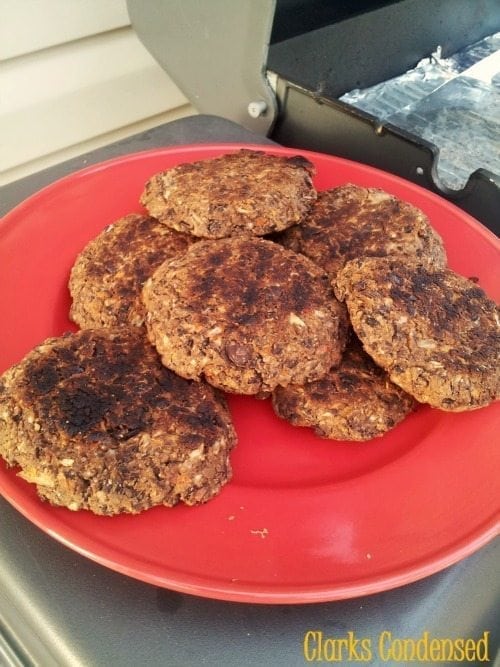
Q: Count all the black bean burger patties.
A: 7